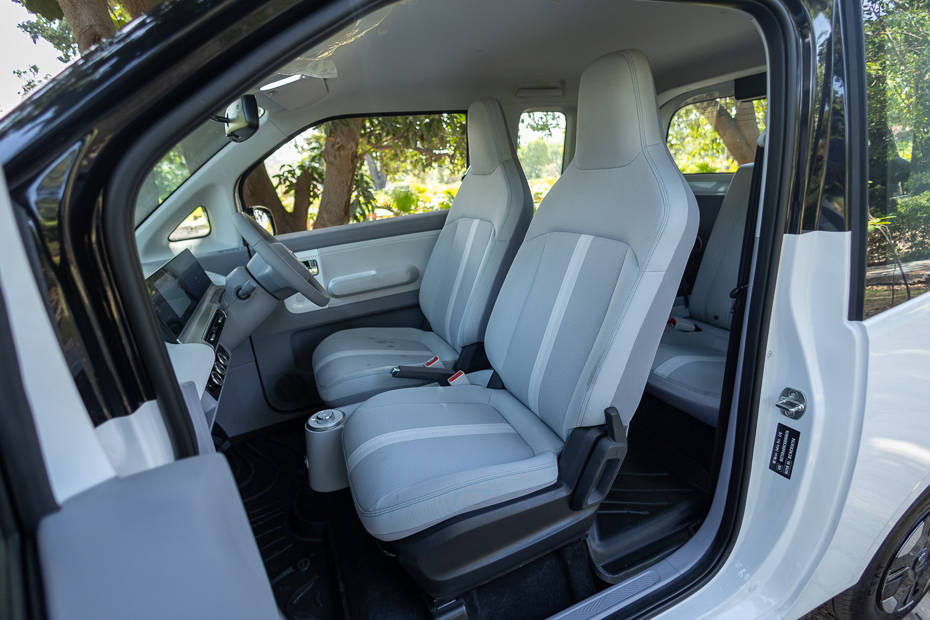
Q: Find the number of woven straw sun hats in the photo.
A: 0